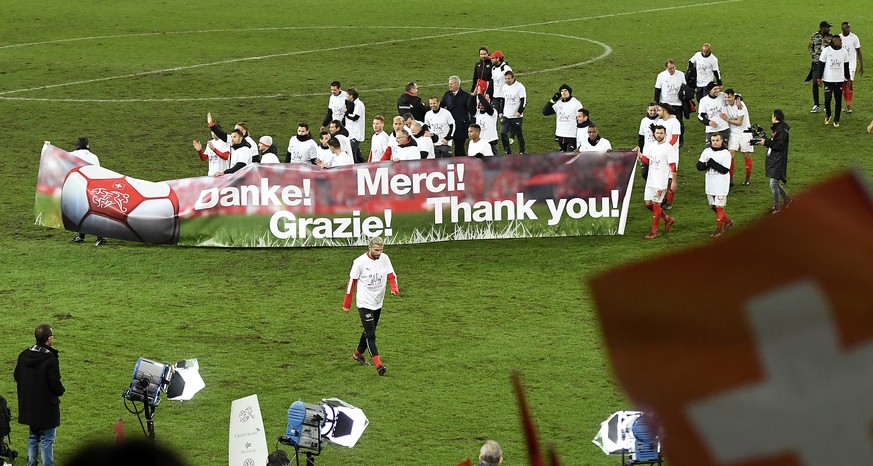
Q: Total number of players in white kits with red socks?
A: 5